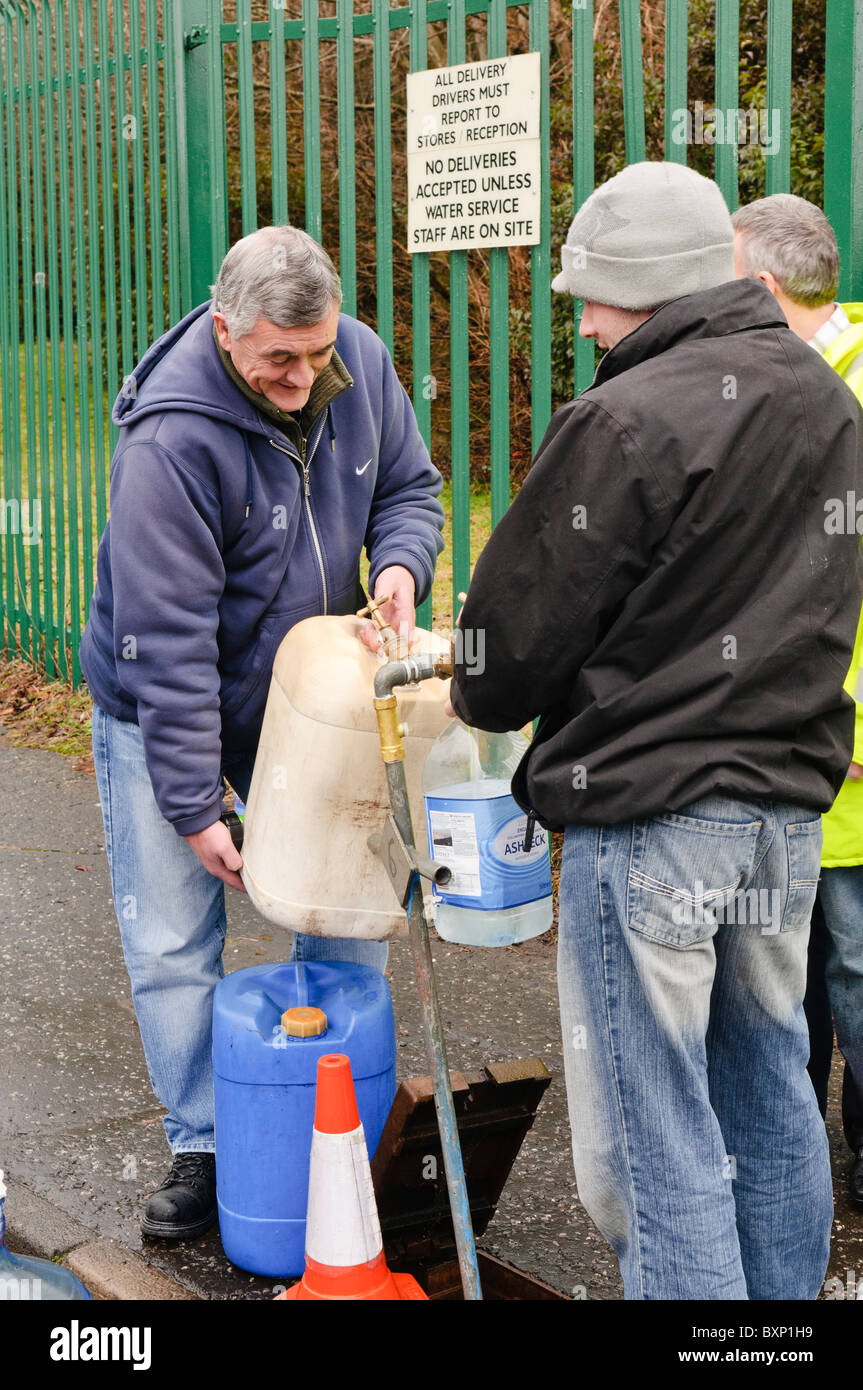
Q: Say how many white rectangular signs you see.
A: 2